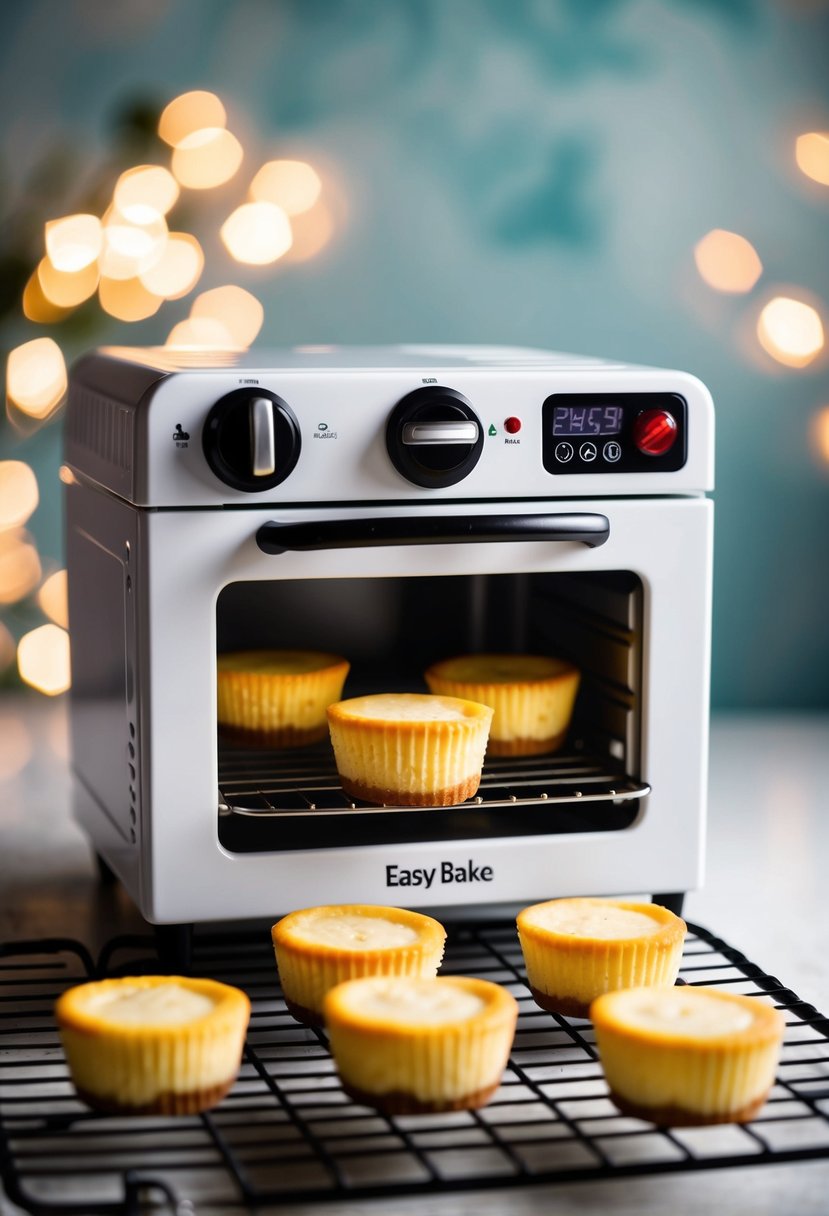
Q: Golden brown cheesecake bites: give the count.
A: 8